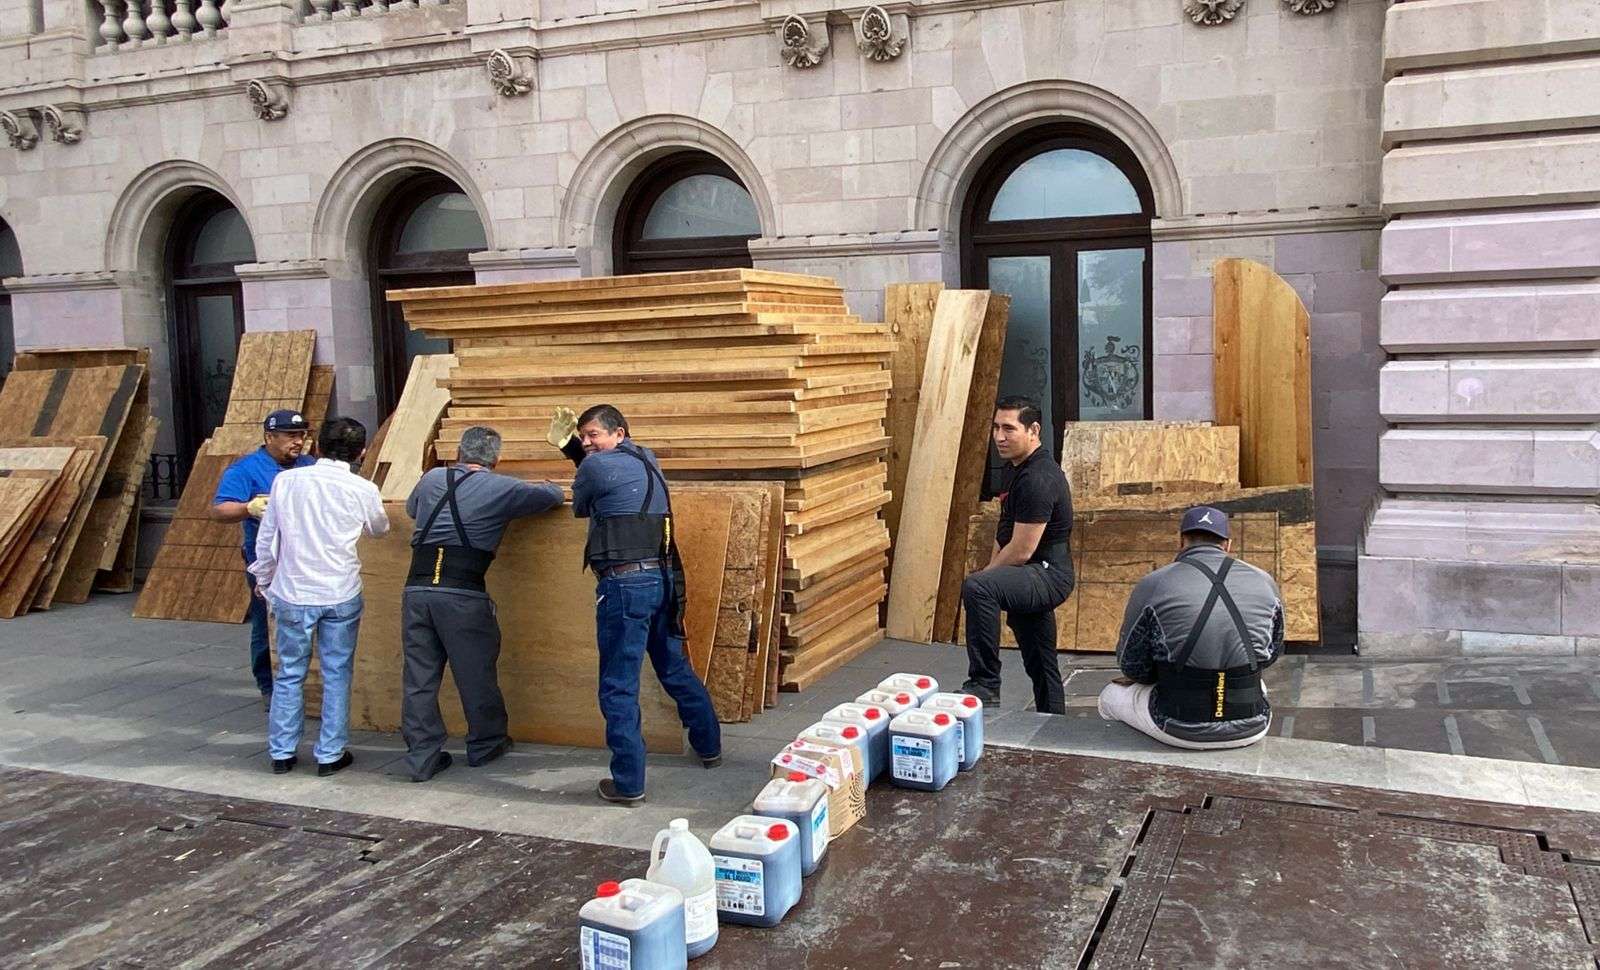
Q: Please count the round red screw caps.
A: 9